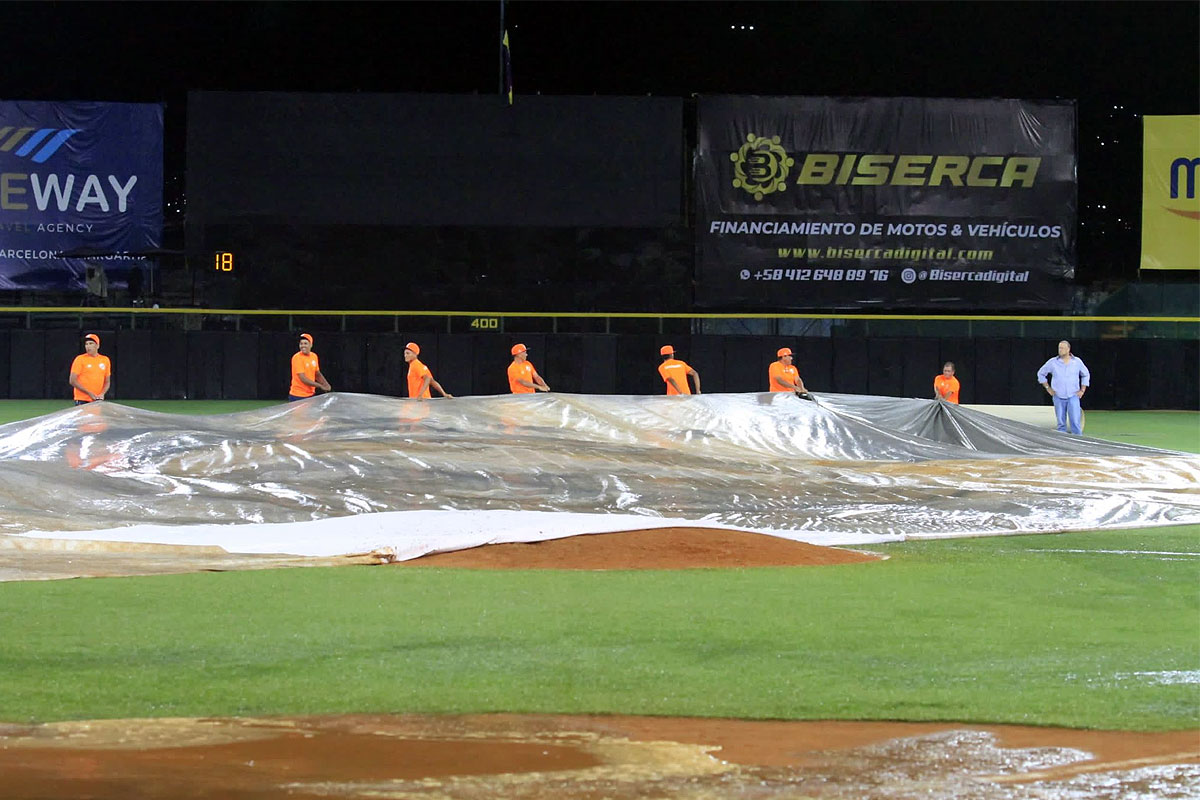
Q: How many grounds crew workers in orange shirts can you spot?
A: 7